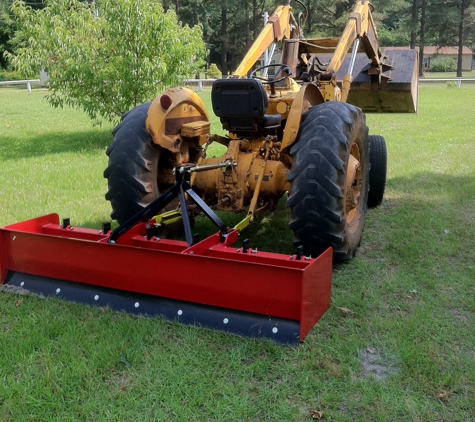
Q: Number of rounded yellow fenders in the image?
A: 2